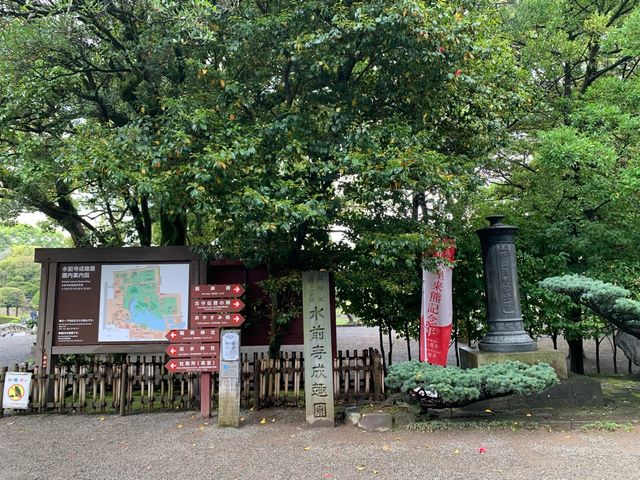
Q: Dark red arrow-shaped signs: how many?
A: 6